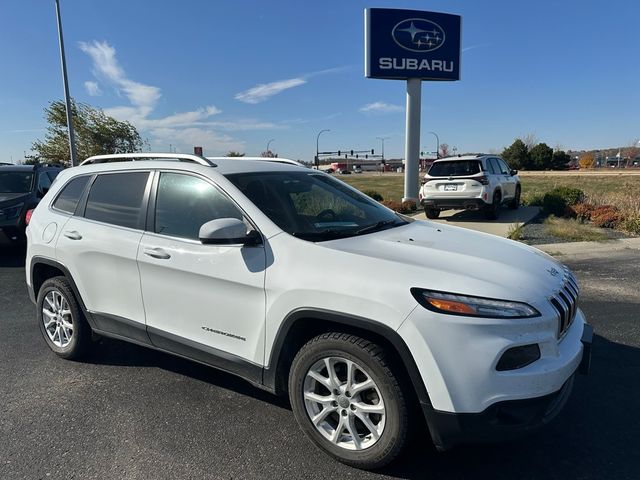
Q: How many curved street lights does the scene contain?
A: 3